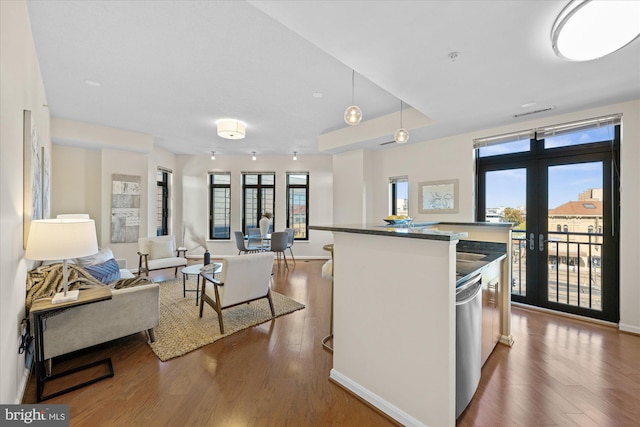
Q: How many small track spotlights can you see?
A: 3